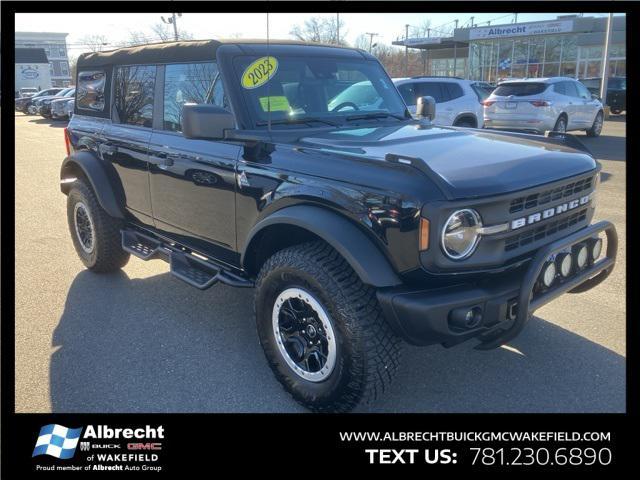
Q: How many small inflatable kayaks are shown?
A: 0